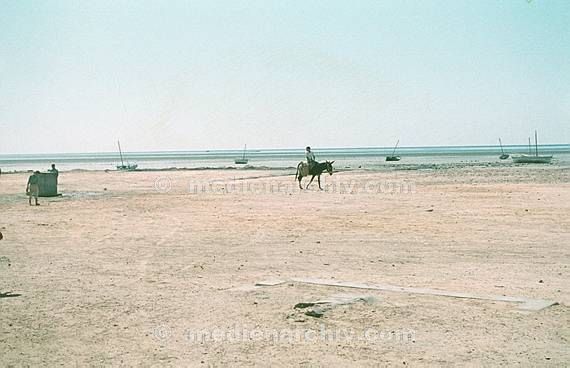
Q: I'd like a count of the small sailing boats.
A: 5